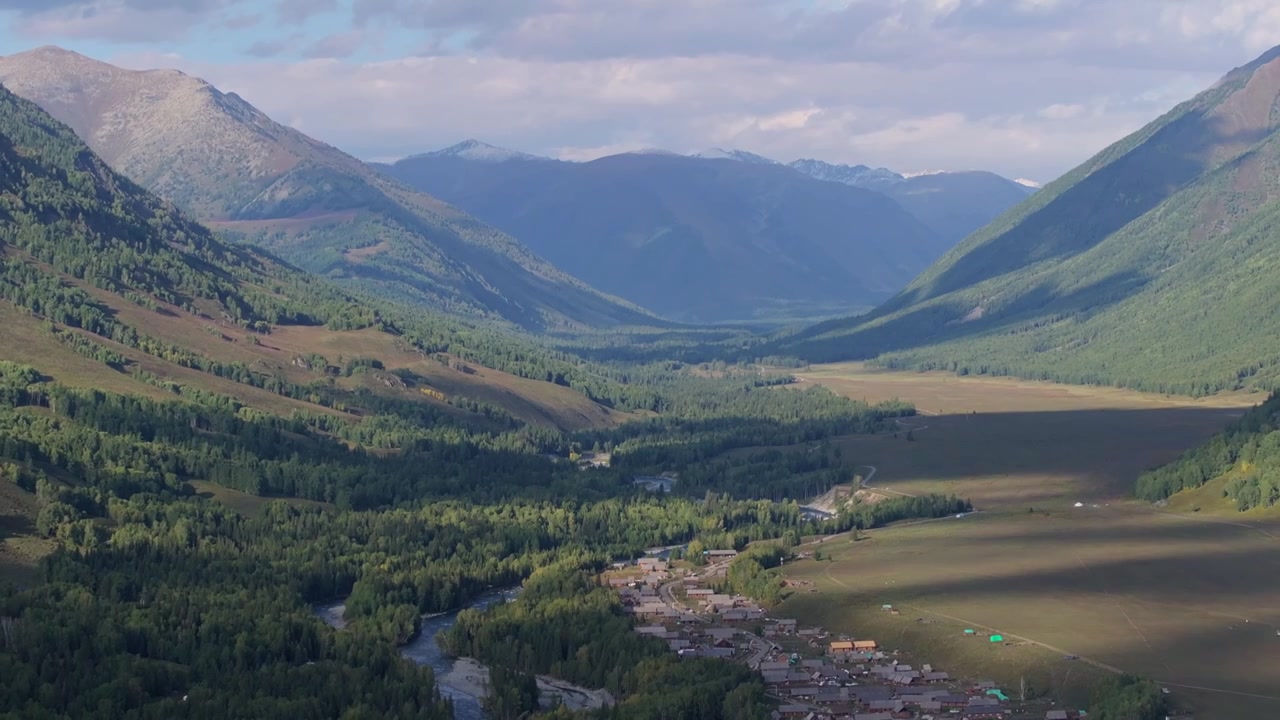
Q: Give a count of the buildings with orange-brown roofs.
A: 2